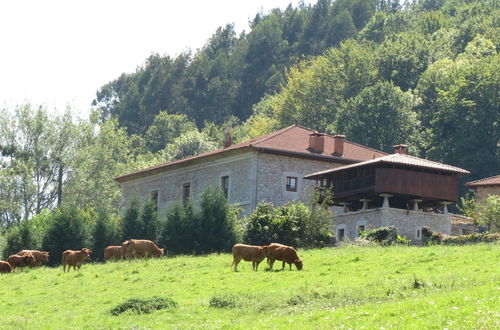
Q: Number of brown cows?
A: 8